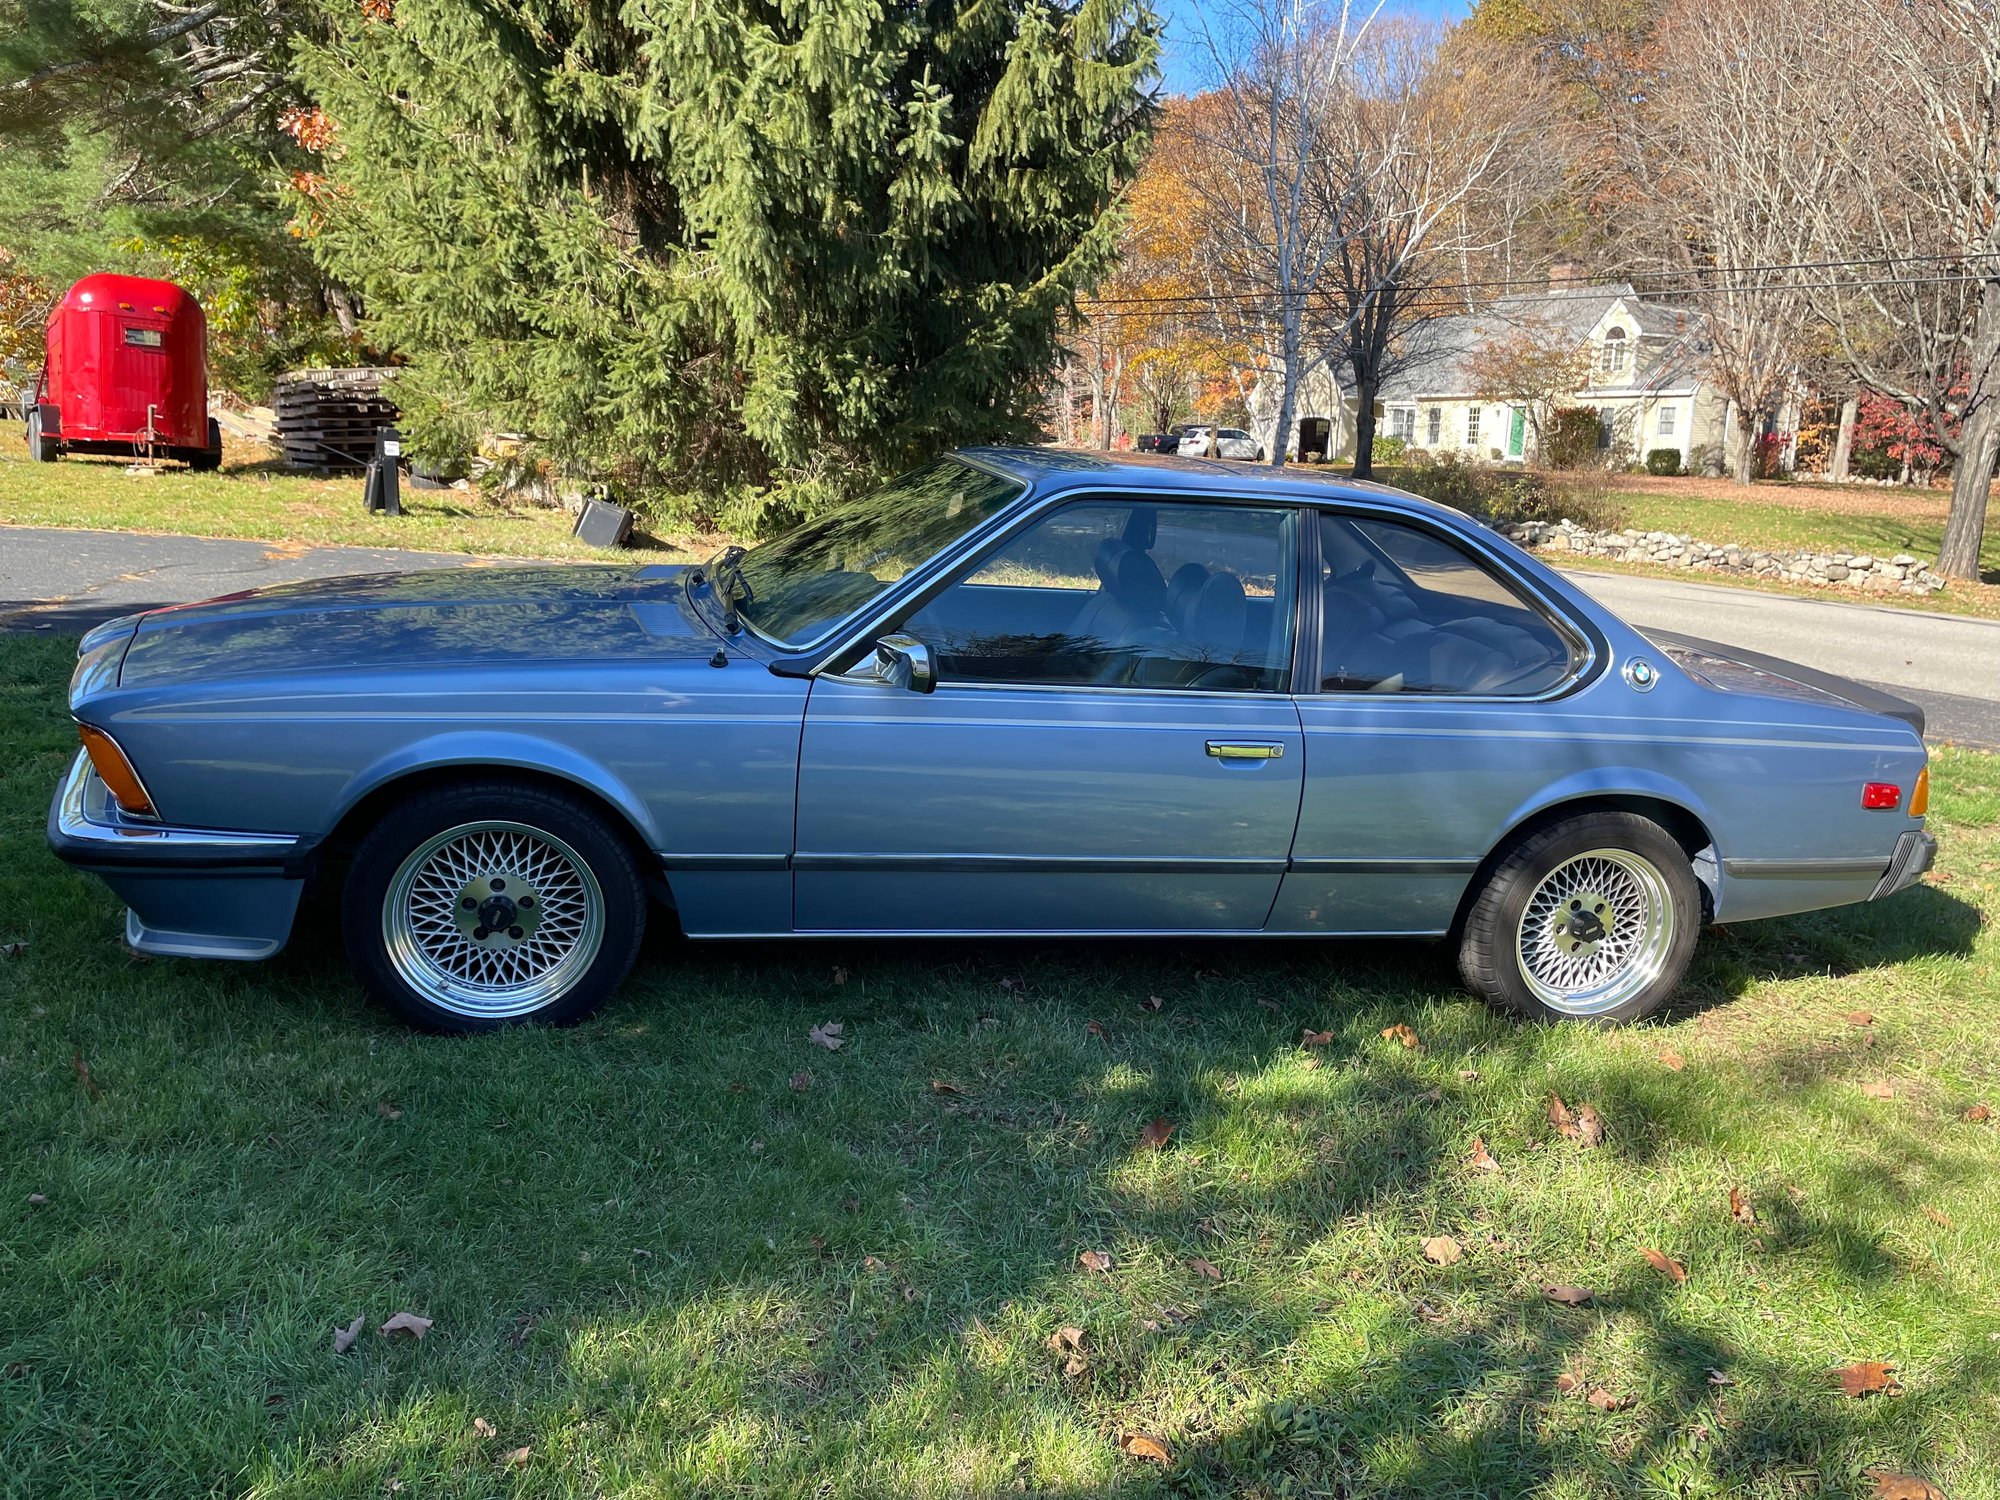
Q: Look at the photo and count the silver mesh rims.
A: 2